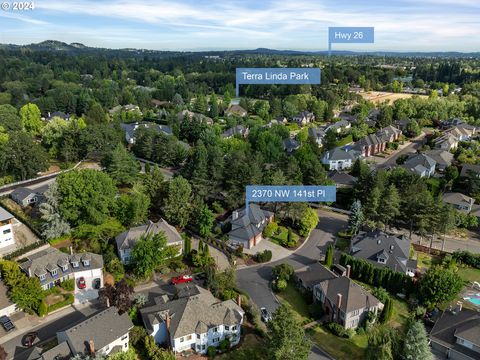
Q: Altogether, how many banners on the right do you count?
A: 3